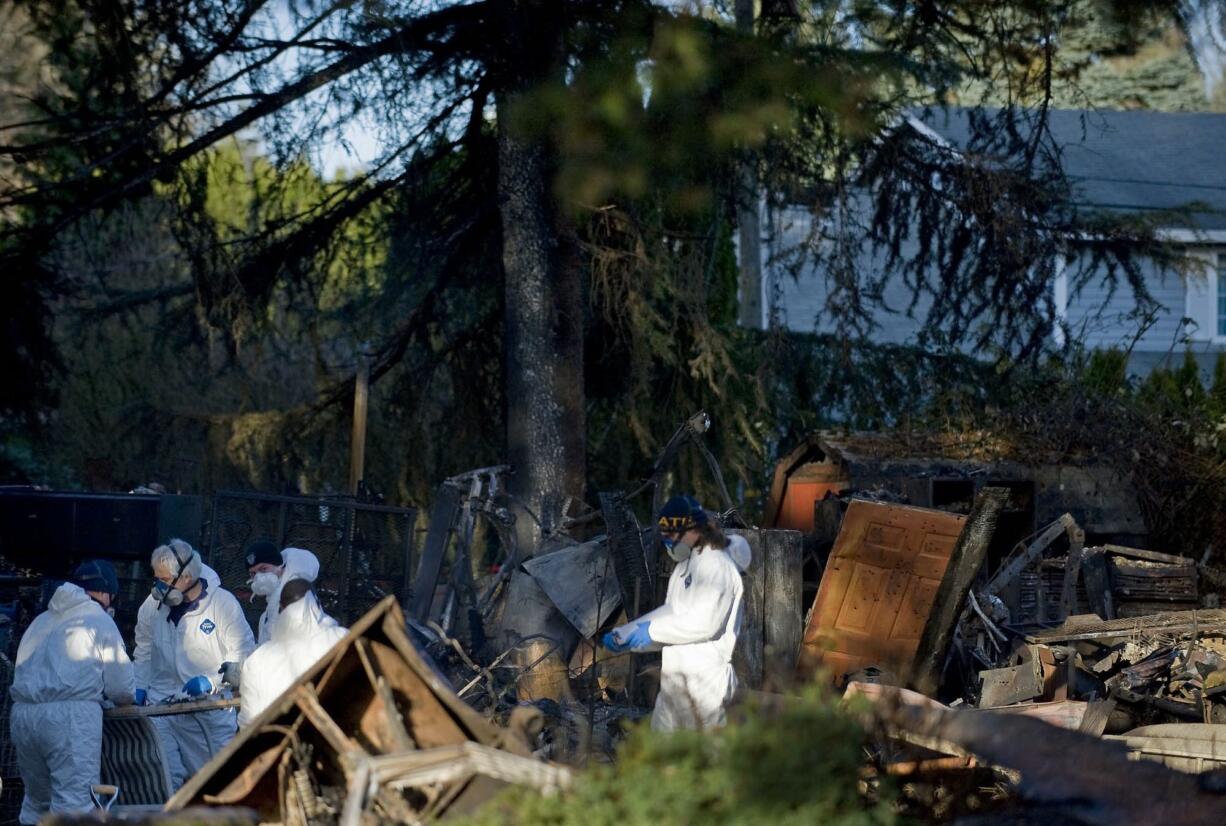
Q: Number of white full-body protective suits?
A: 5